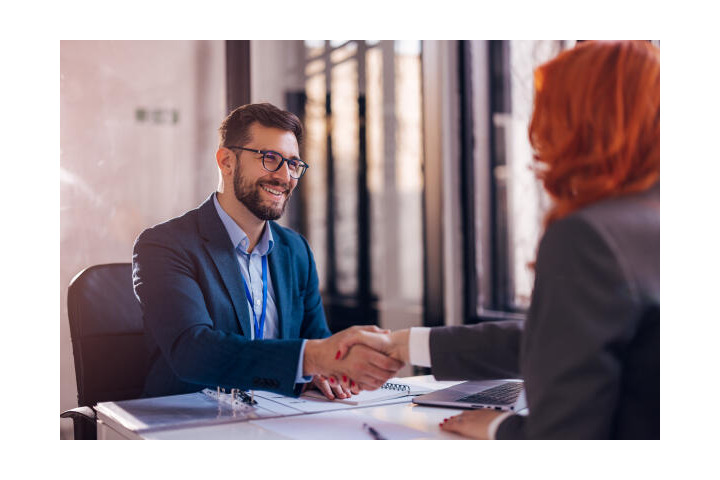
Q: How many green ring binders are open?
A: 0